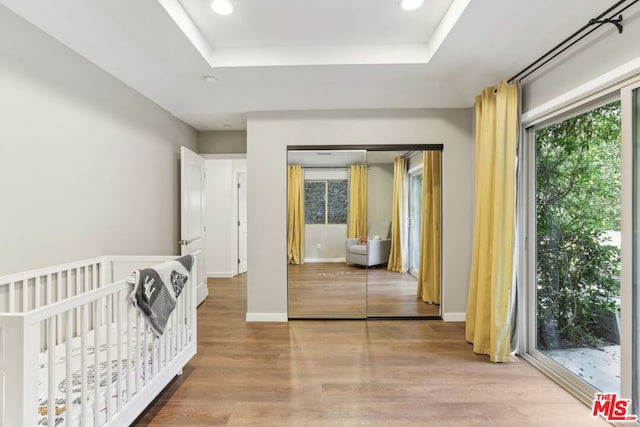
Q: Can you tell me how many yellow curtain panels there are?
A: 5